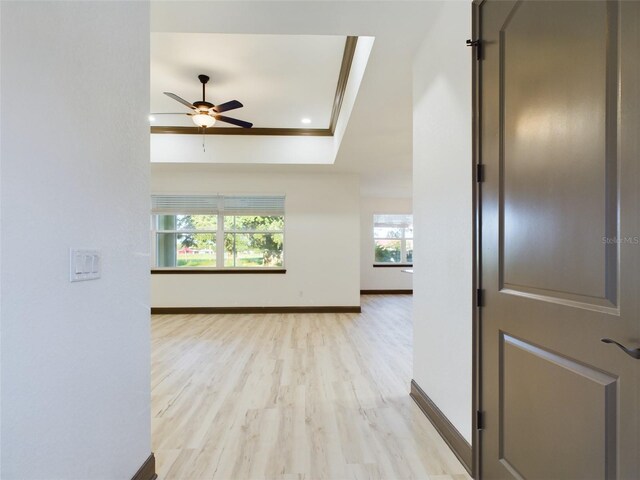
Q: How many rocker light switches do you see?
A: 3